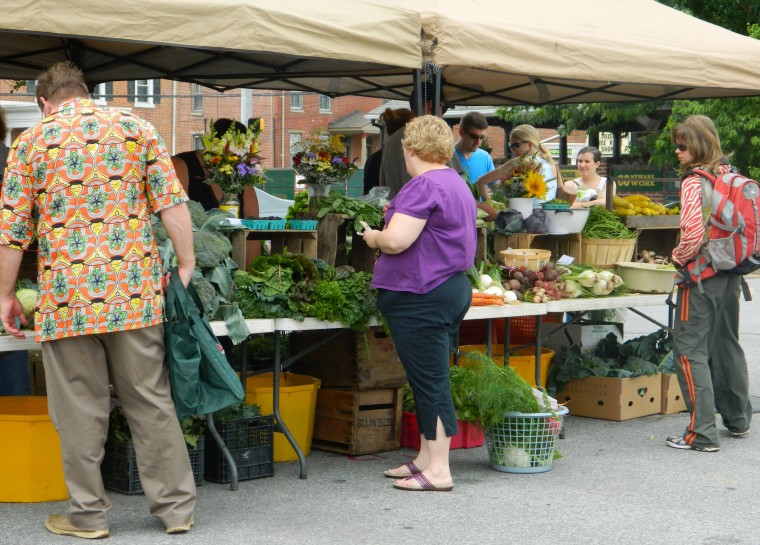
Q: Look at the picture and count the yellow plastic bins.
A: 3